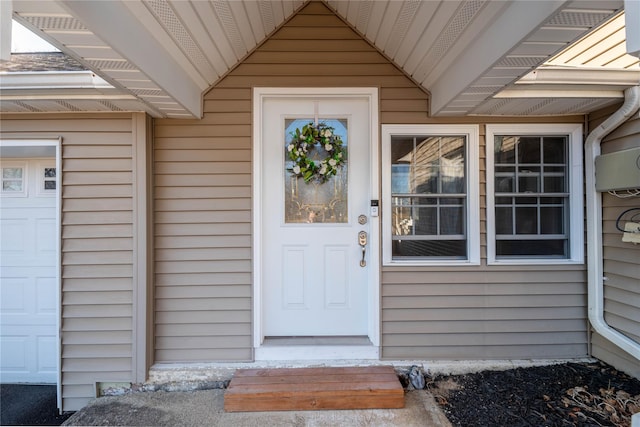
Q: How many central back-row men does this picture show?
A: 0